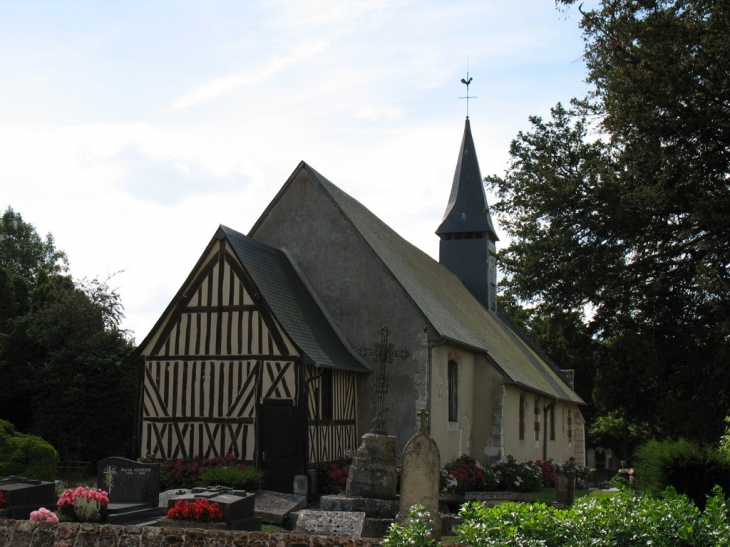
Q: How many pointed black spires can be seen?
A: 1